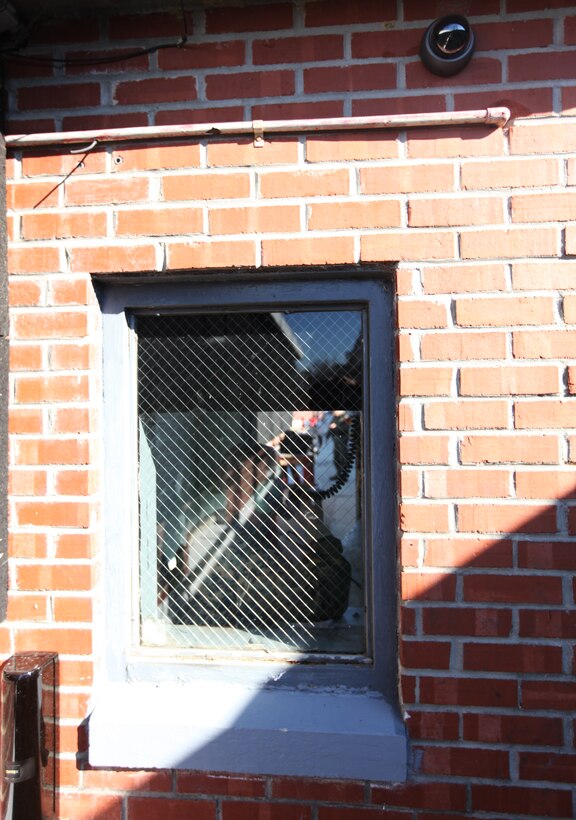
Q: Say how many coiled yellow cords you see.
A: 0